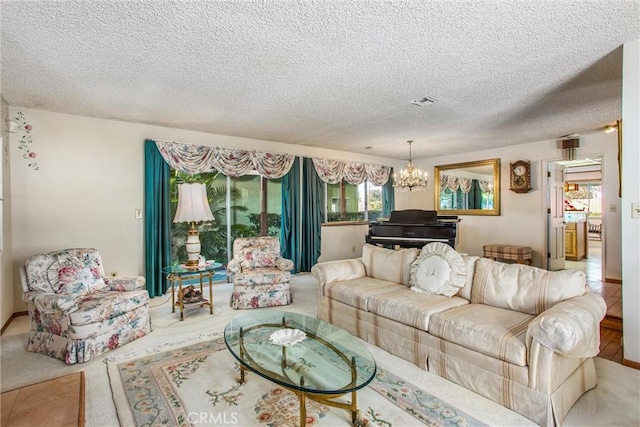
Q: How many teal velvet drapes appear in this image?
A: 4